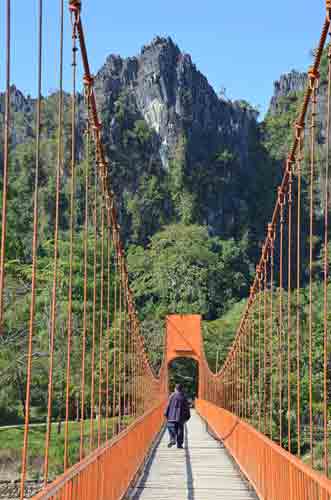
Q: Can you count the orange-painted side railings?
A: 2